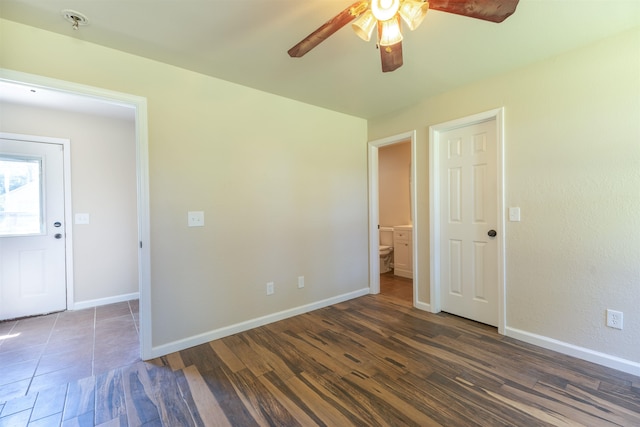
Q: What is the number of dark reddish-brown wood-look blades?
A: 3